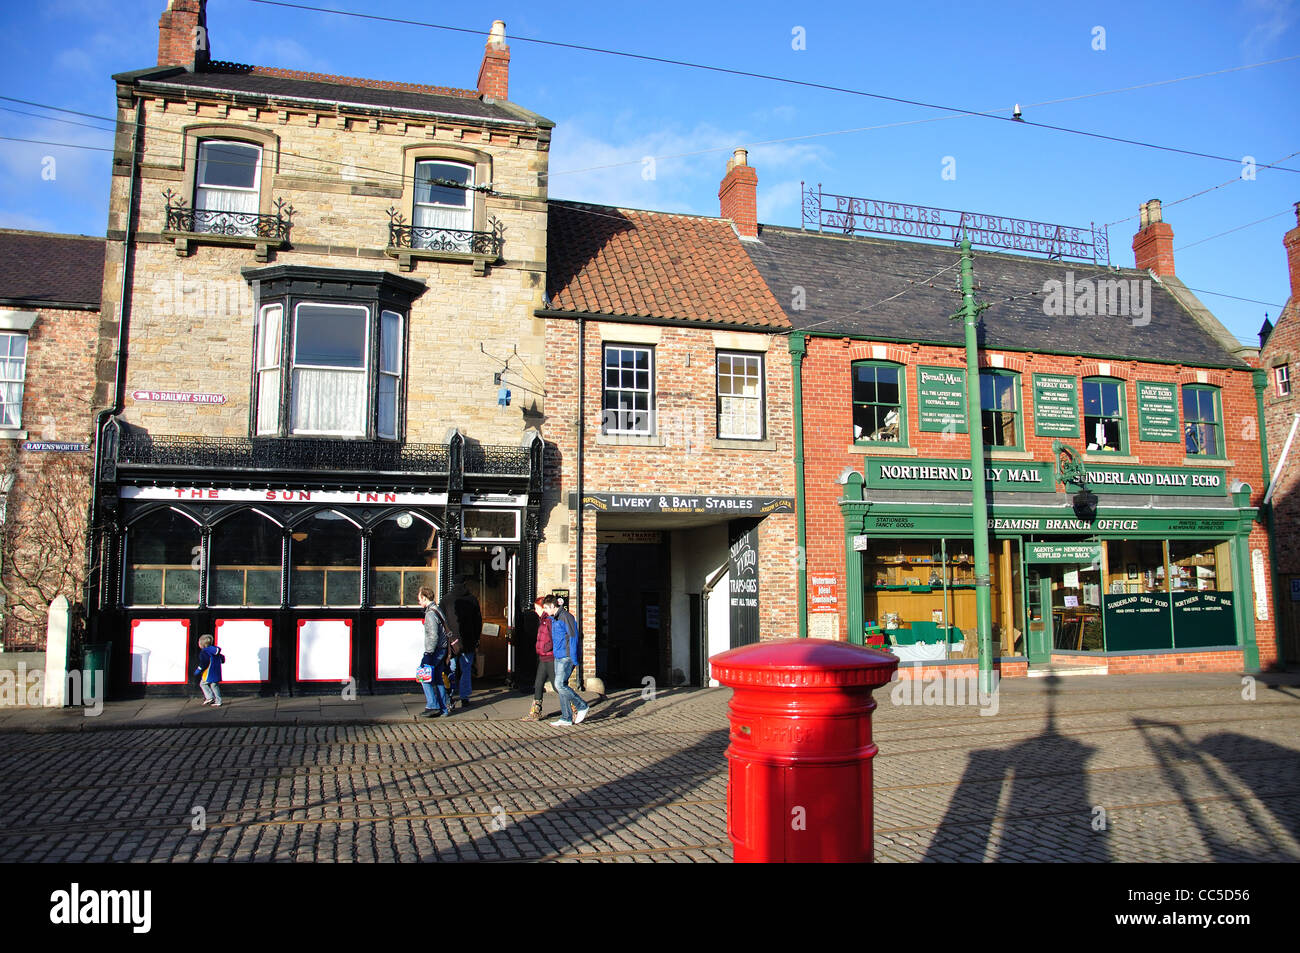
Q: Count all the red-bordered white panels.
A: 4